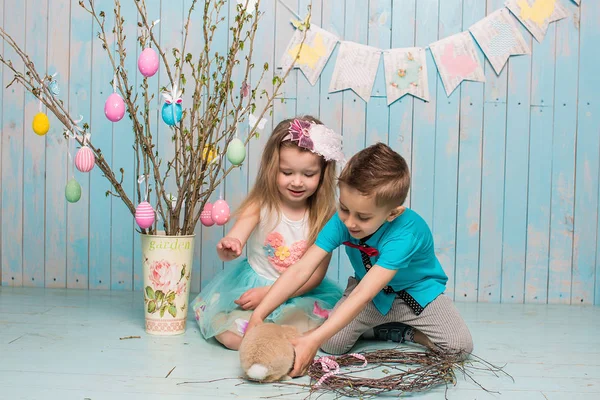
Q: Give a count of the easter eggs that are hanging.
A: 11